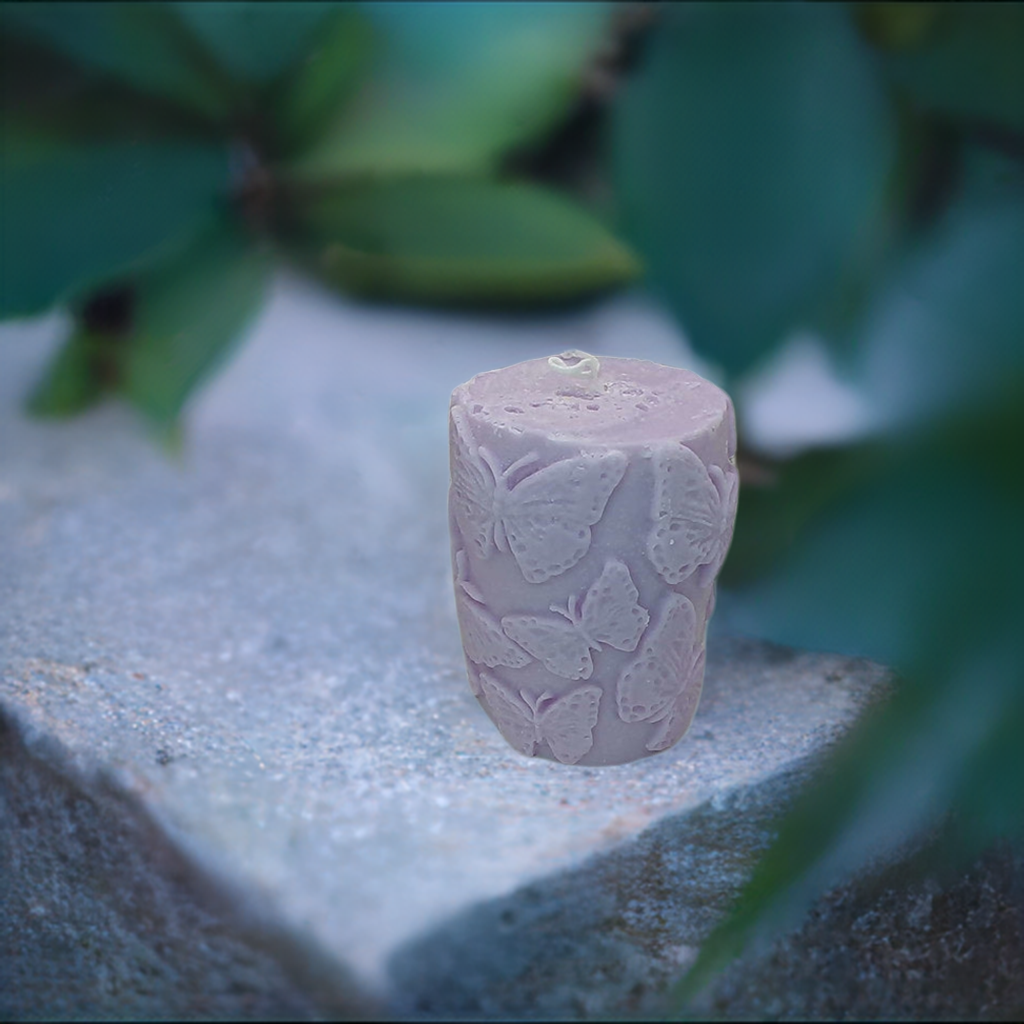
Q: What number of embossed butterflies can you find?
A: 6